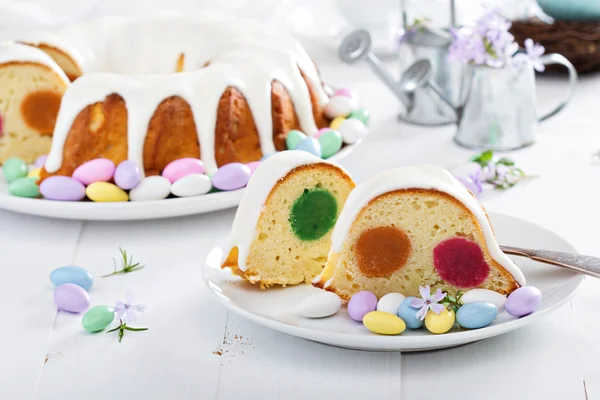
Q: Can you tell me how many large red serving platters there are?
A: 0